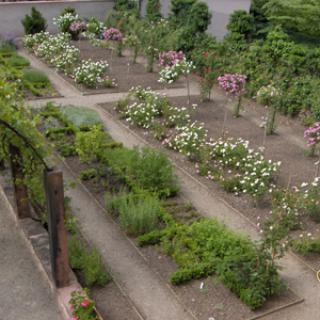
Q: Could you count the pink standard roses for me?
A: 5